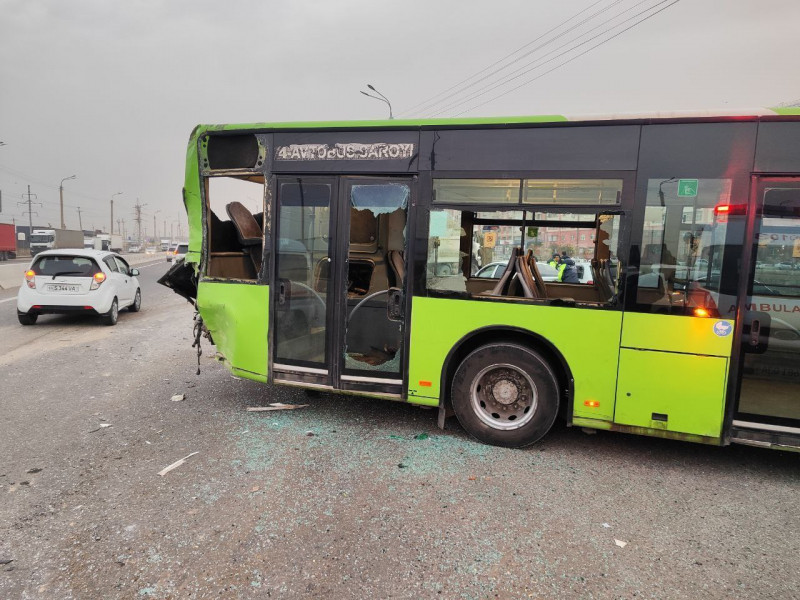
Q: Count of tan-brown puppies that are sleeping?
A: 0